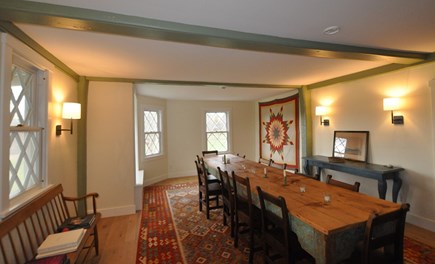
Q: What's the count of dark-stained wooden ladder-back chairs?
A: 12